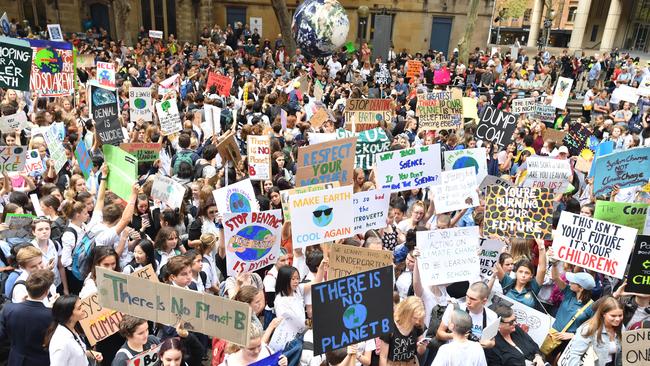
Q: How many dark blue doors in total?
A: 3